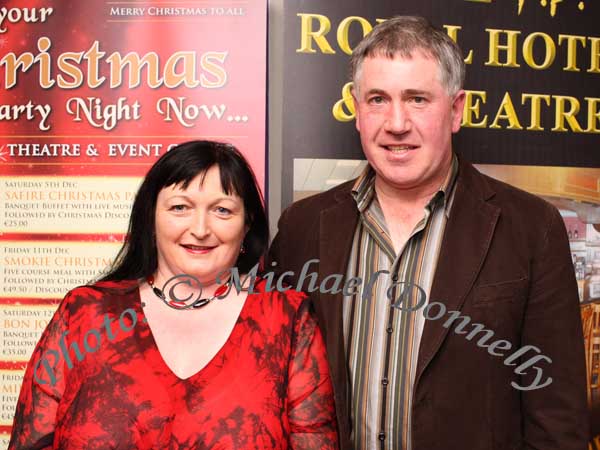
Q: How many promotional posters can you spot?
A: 2